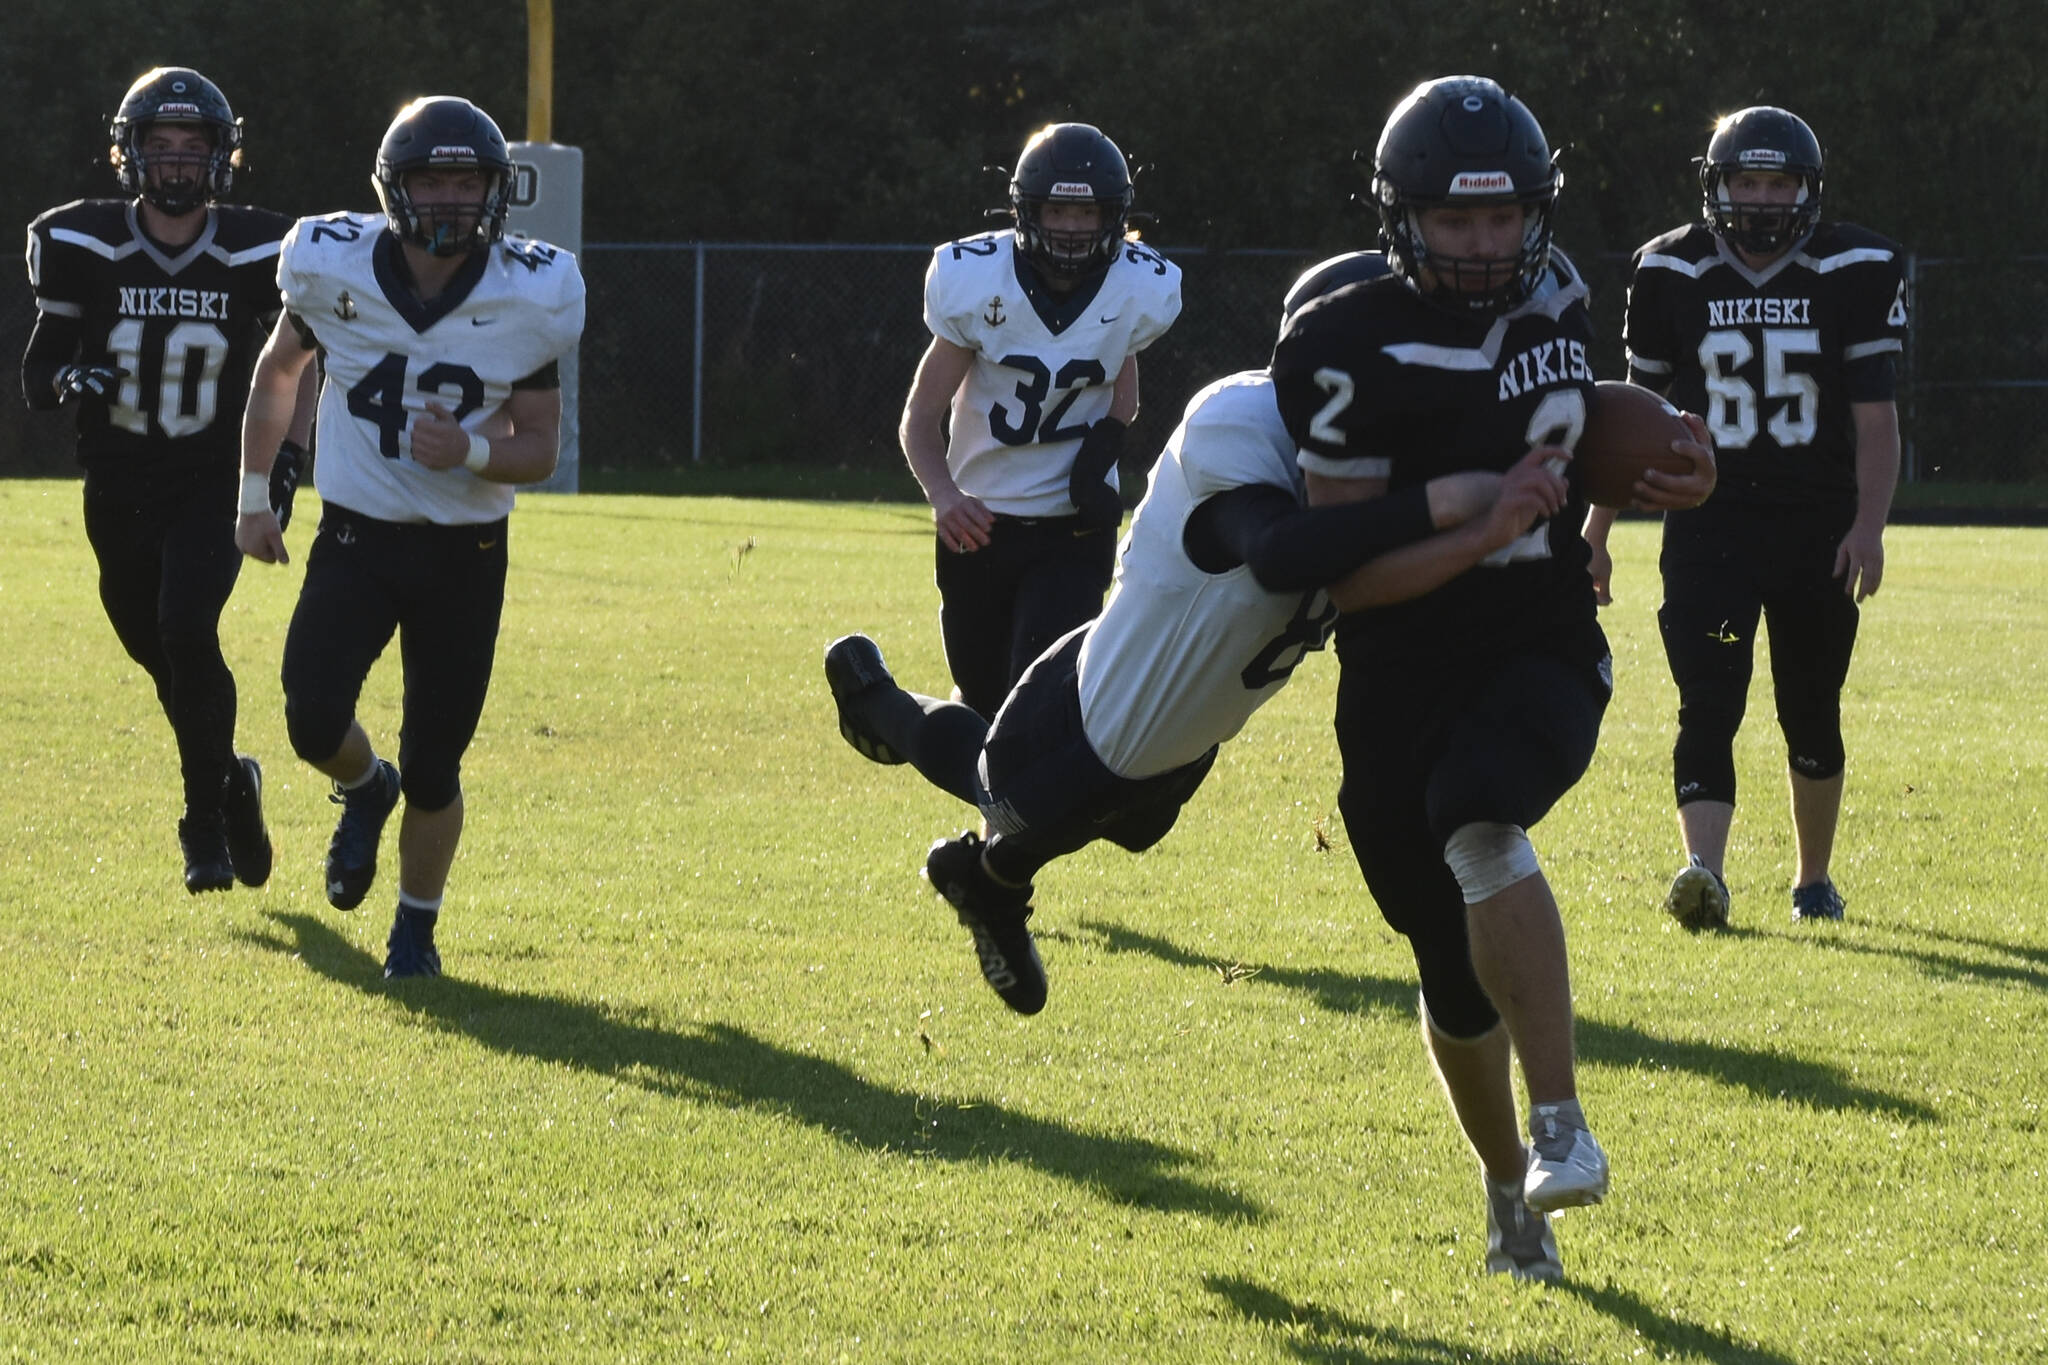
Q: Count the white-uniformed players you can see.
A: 3